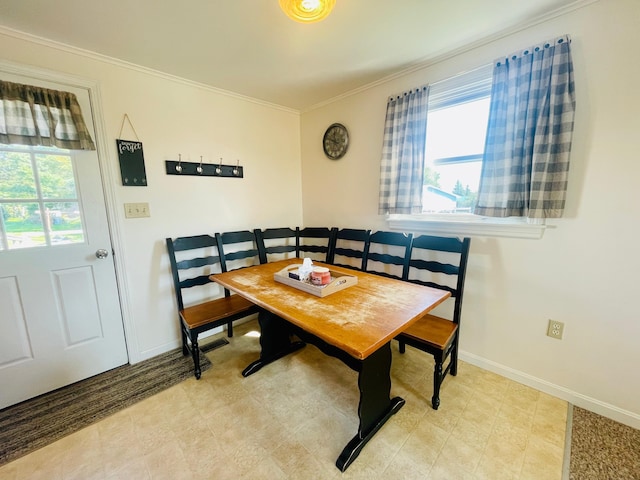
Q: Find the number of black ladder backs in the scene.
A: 7